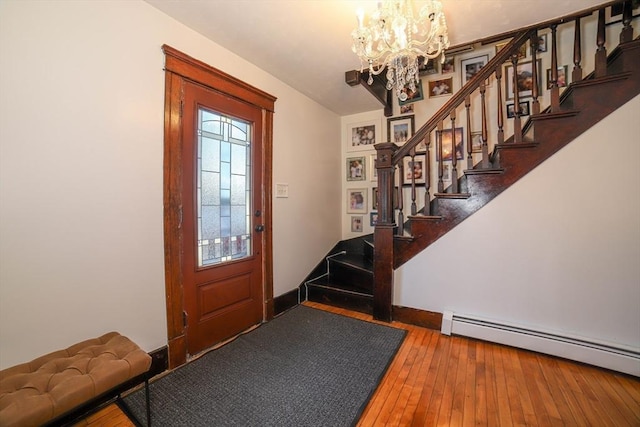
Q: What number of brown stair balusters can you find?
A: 14